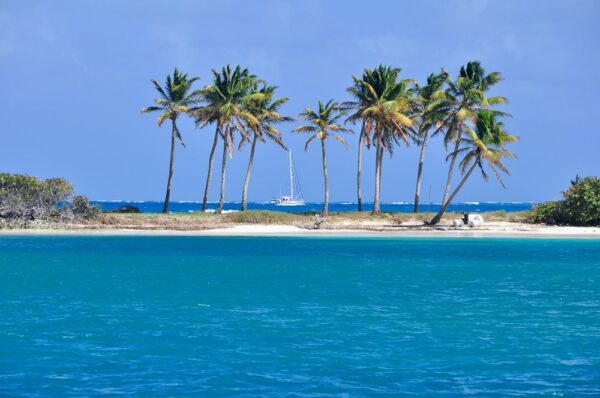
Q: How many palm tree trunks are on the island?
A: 10